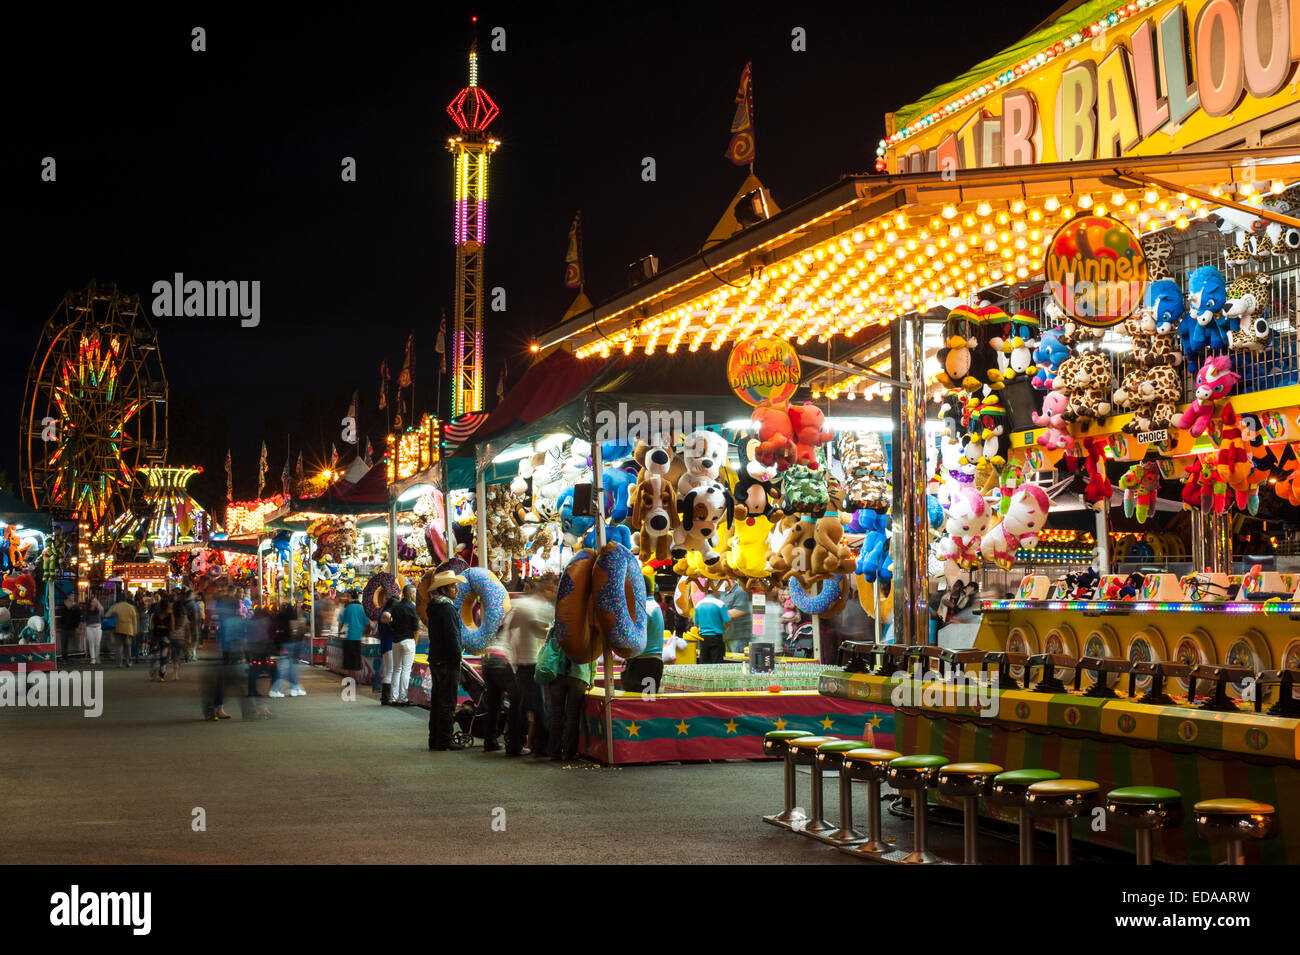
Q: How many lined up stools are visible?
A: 10